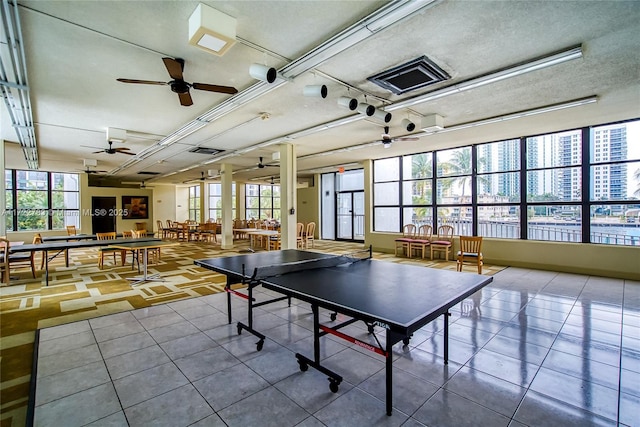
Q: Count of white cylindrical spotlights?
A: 6